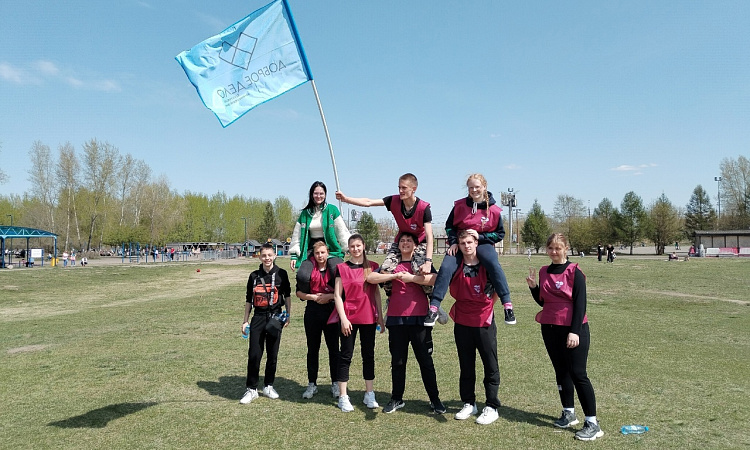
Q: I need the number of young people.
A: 9